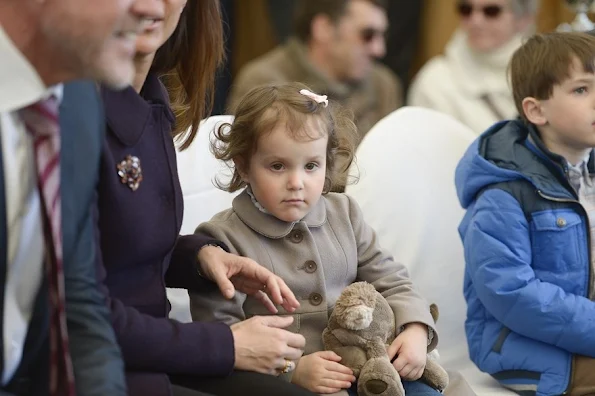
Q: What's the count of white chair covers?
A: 2